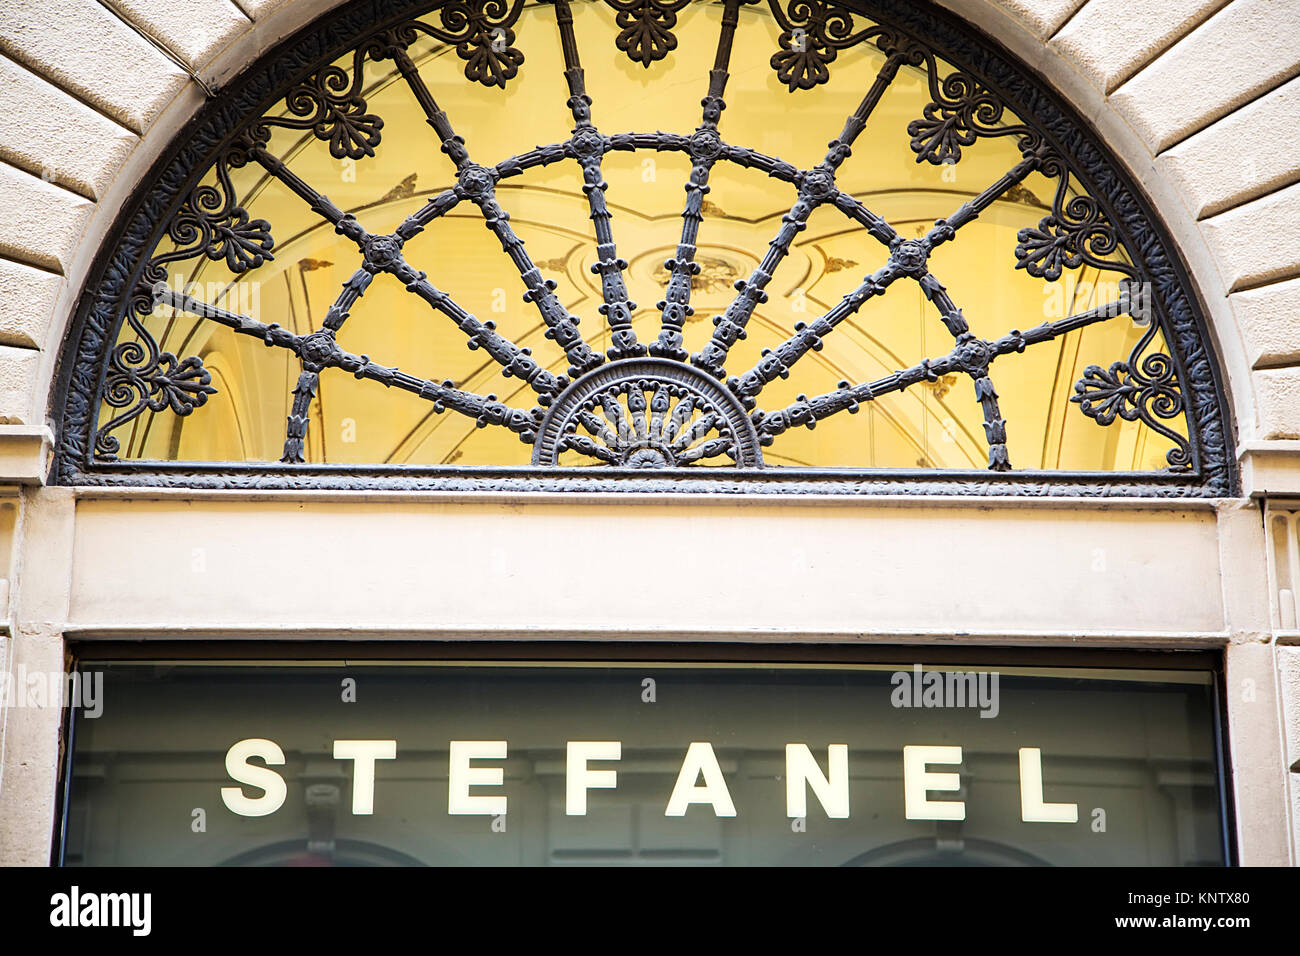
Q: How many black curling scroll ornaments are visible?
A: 9